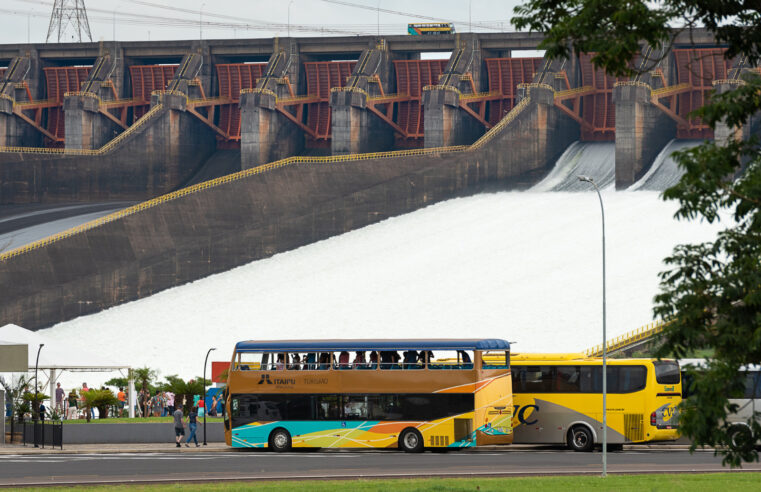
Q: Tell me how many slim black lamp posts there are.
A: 2